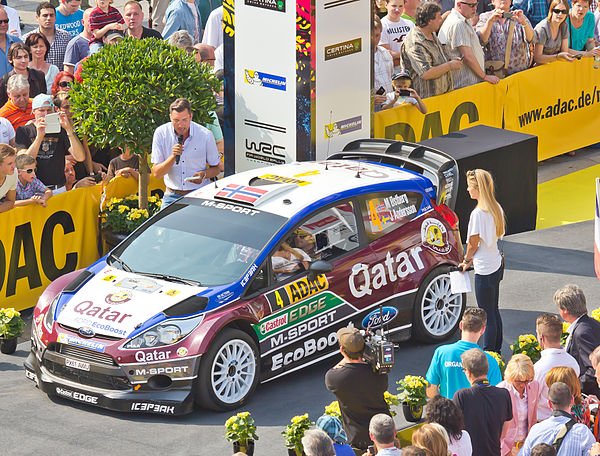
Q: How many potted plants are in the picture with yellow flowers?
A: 11